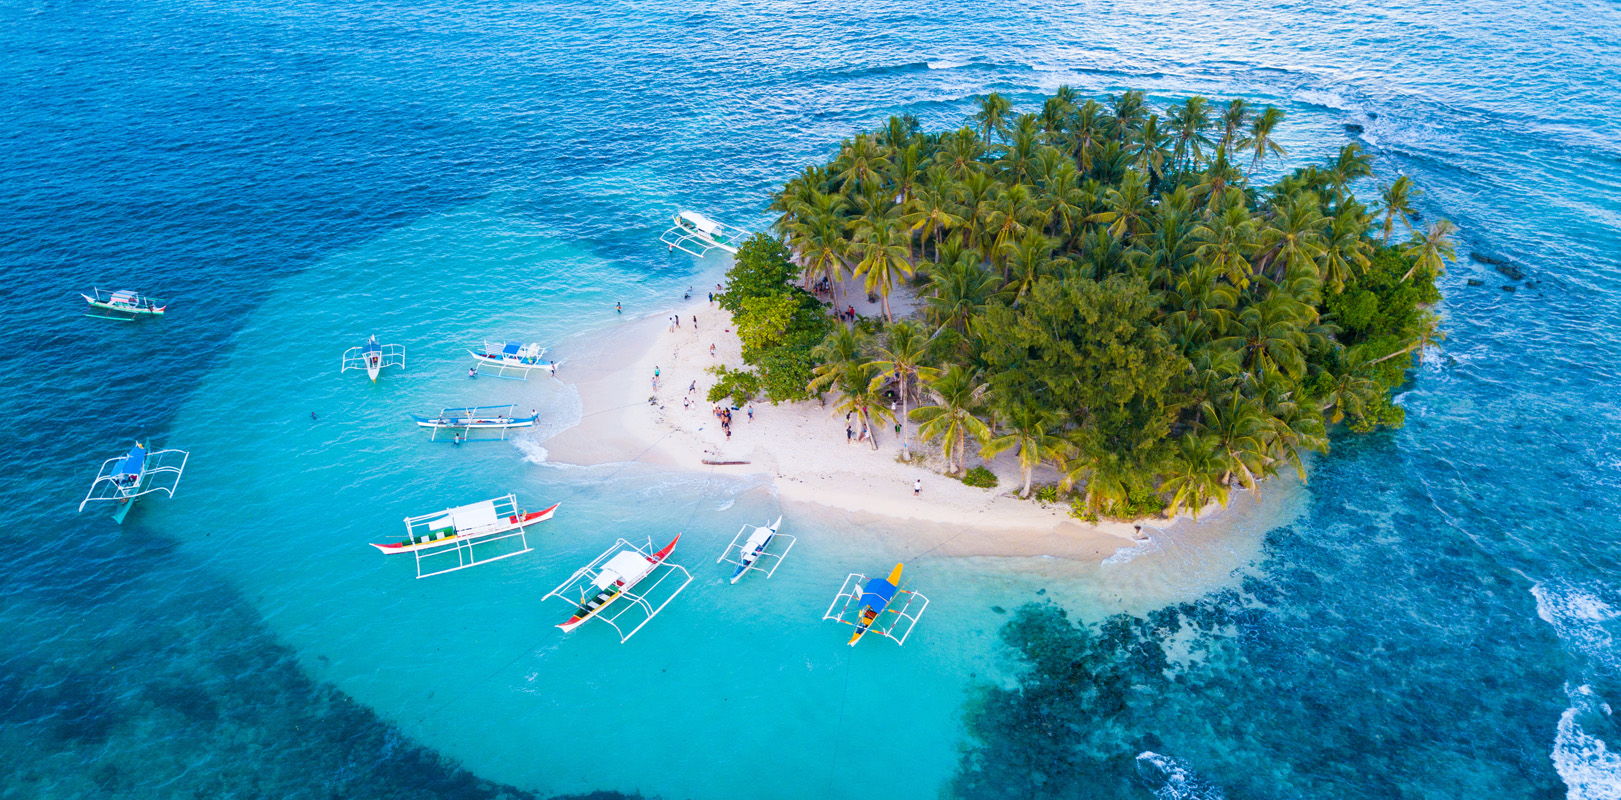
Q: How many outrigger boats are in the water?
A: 10